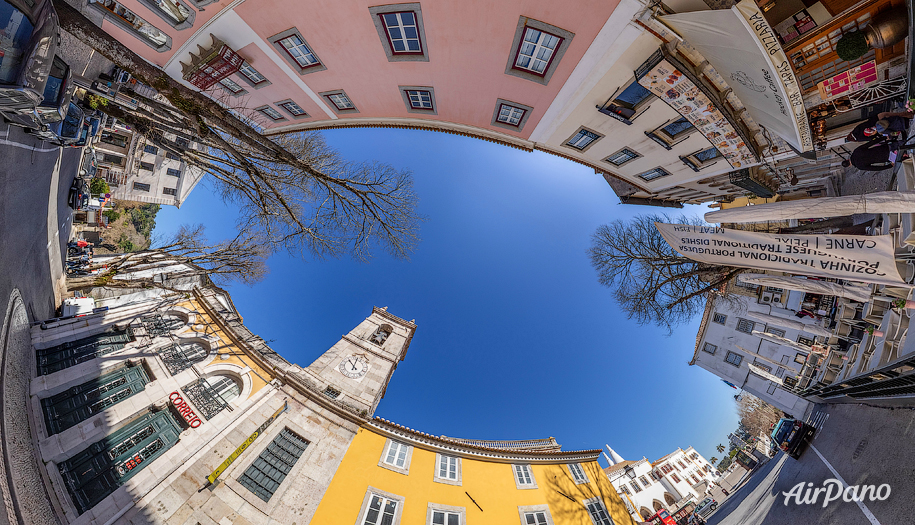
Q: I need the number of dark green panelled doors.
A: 3